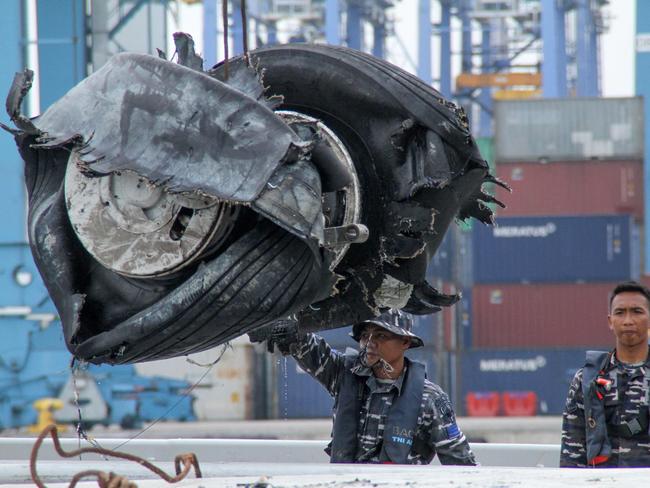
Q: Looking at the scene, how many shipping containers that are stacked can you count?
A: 5